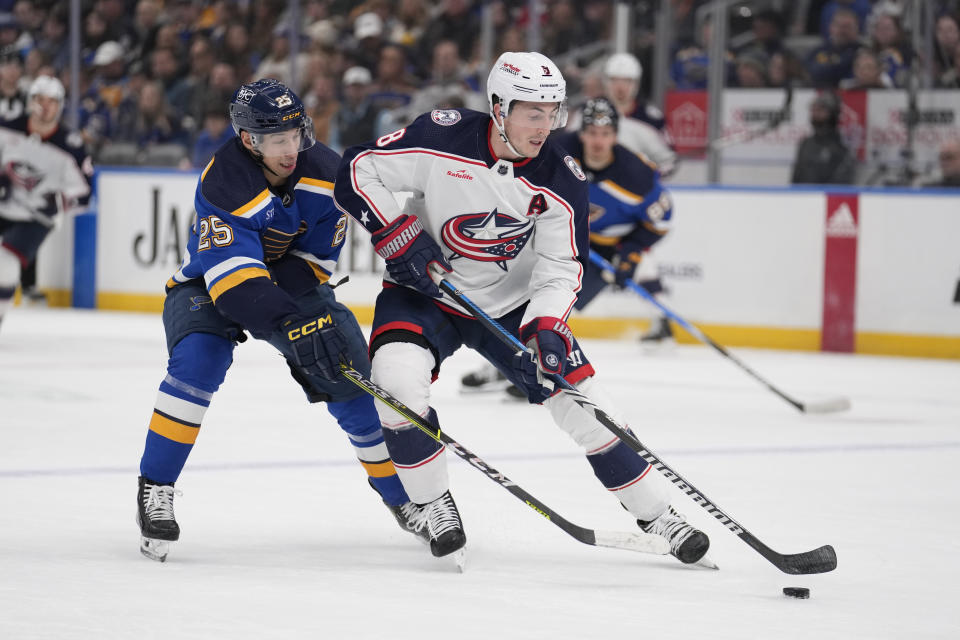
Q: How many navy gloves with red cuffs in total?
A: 2